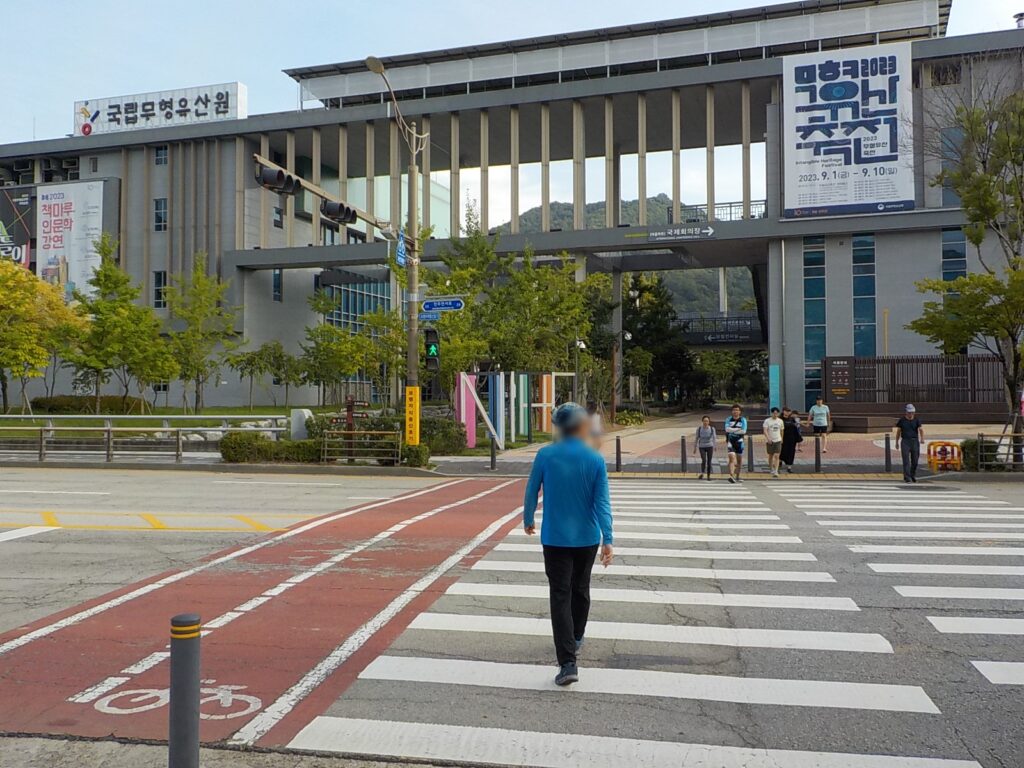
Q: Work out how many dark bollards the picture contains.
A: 7